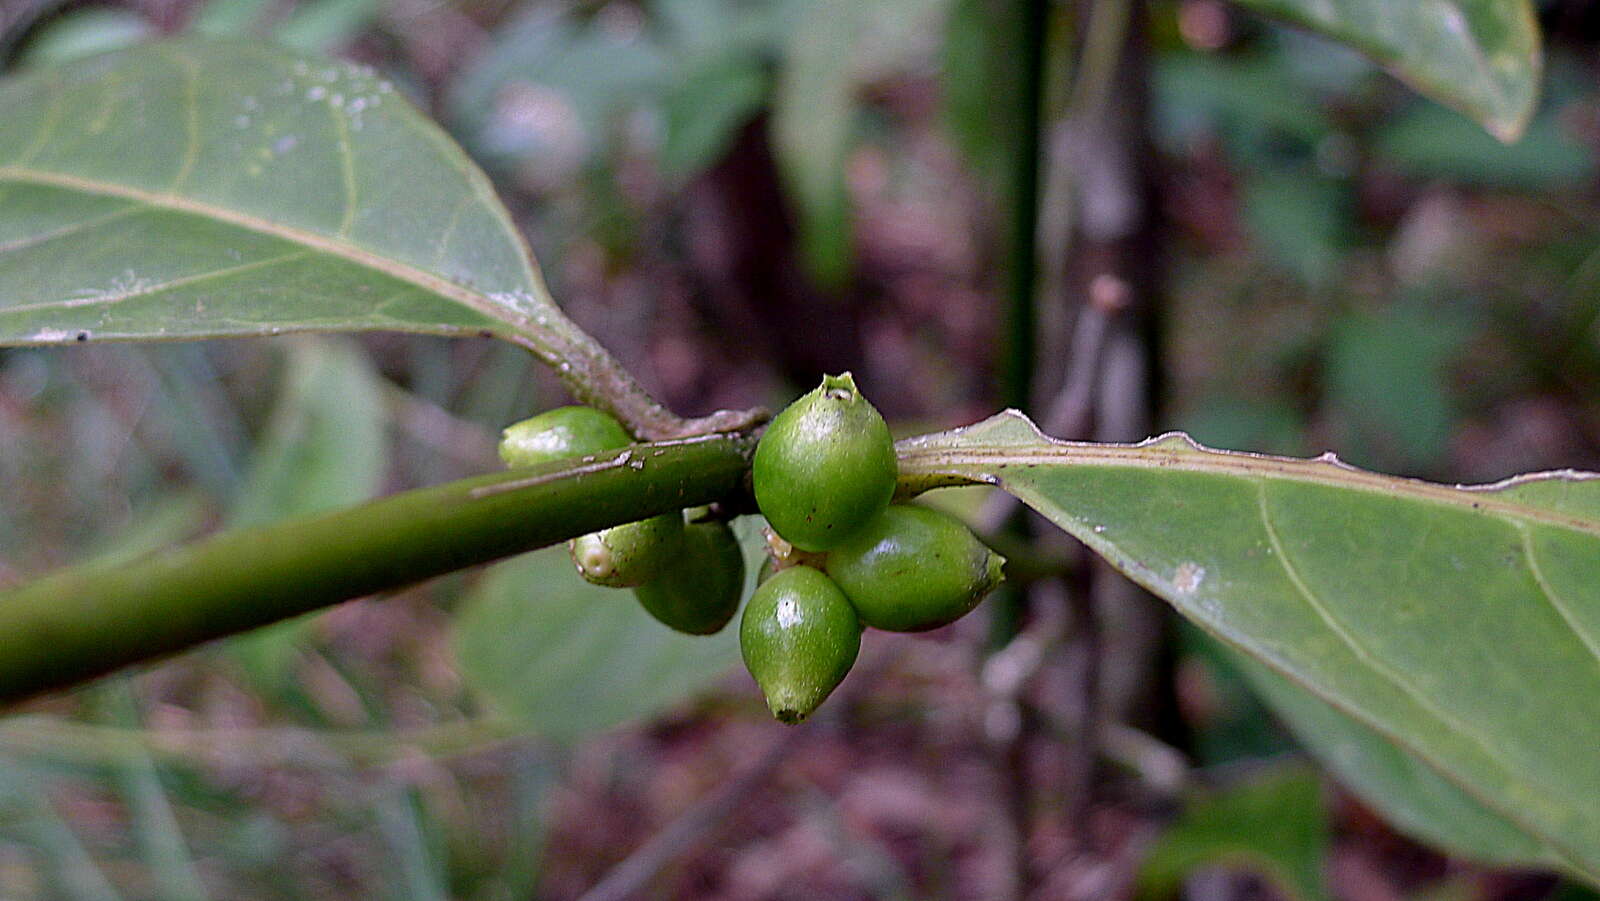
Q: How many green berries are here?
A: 6